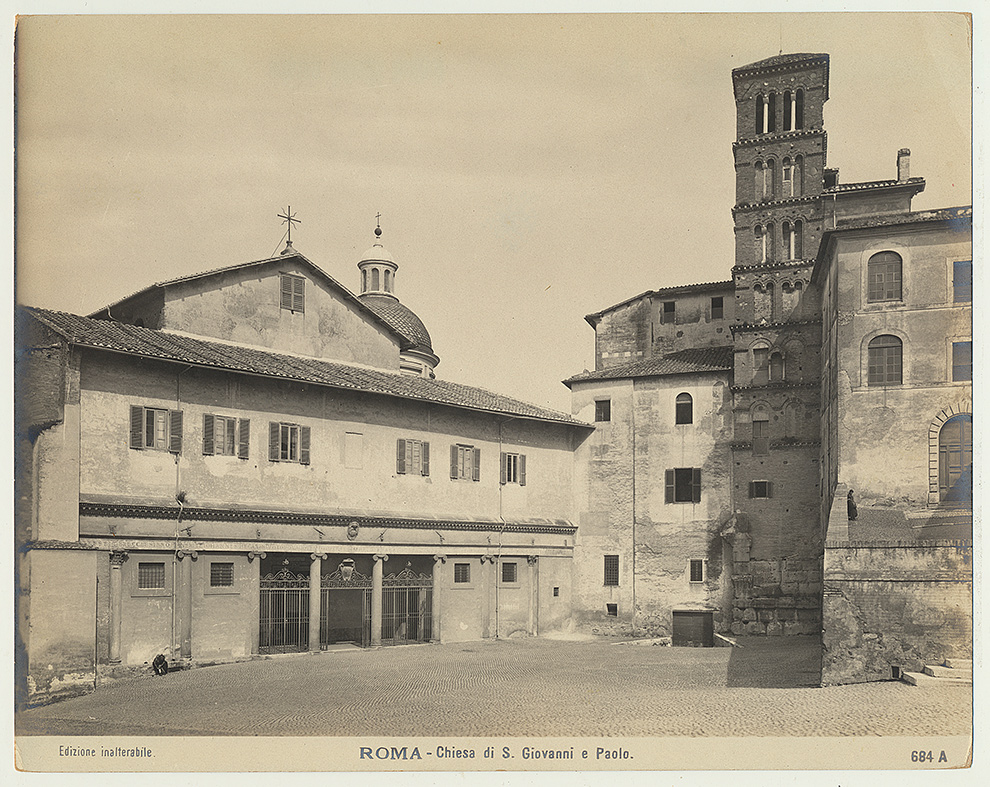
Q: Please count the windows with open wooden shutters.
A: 8